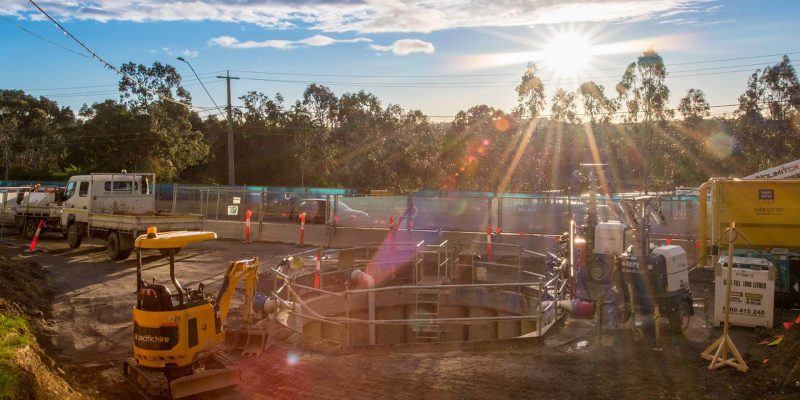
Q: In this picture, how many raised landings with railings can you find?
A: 1